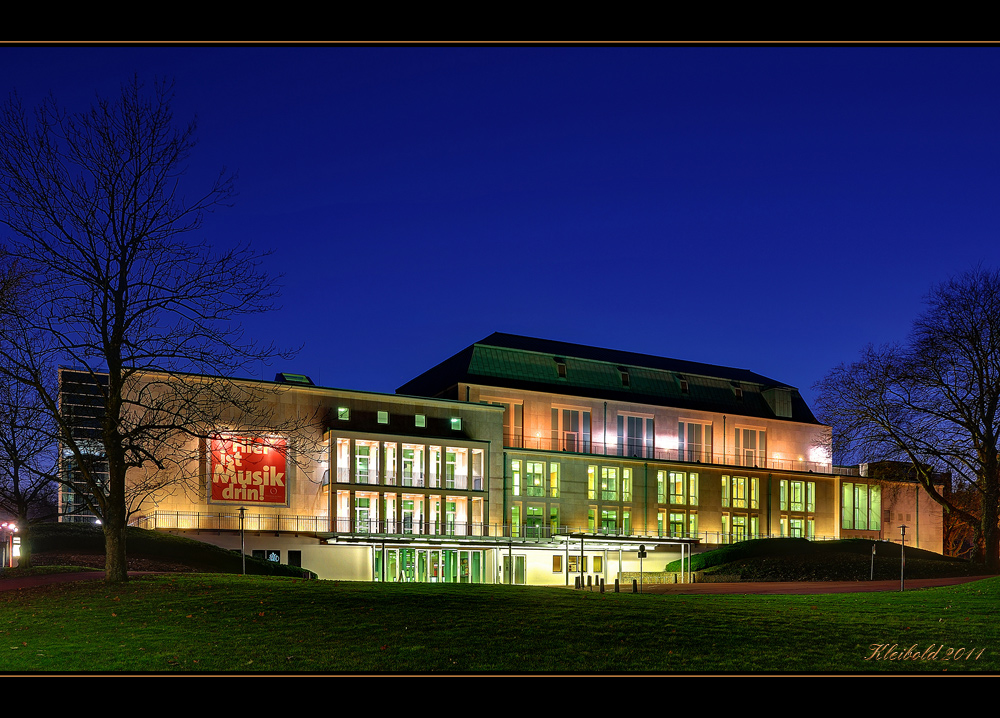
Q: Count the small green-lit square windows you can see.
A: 4